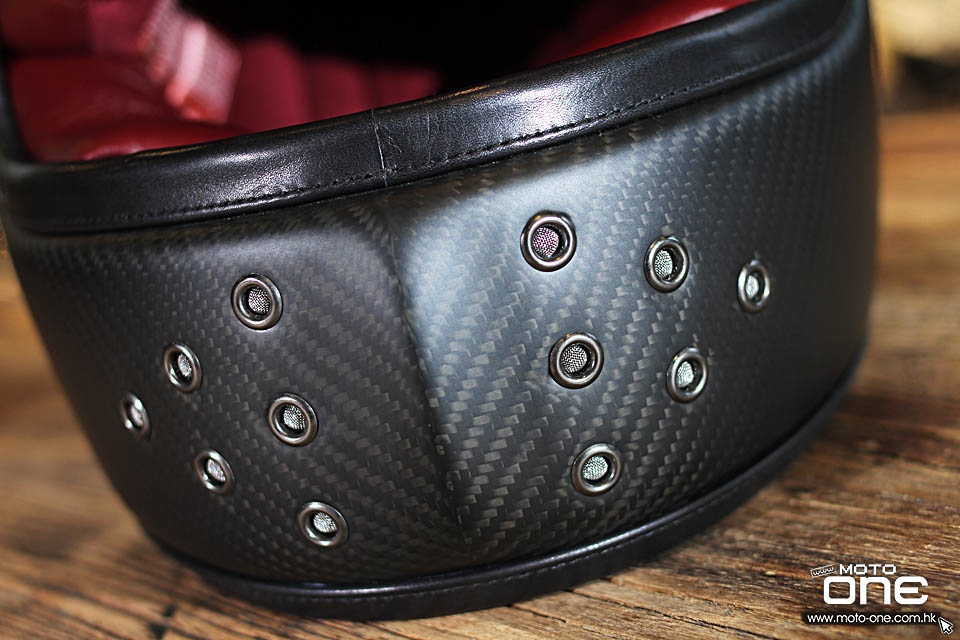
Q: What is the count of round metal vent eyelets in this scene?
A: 12